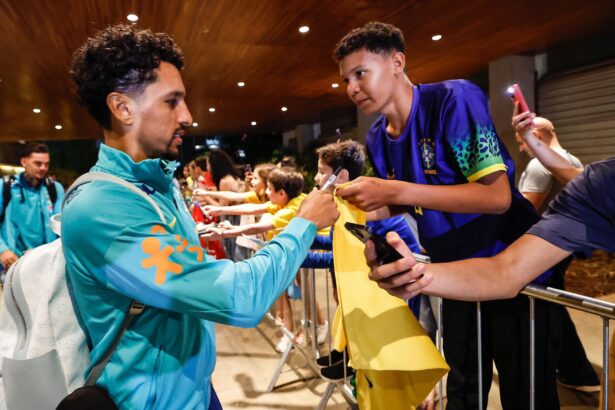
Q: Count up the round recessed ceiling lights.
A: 11